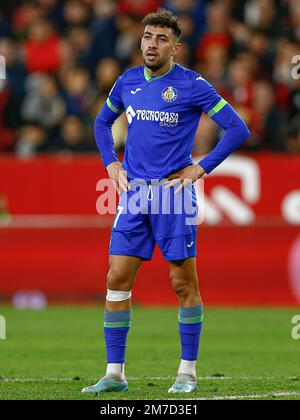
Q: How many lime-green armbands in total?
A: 2